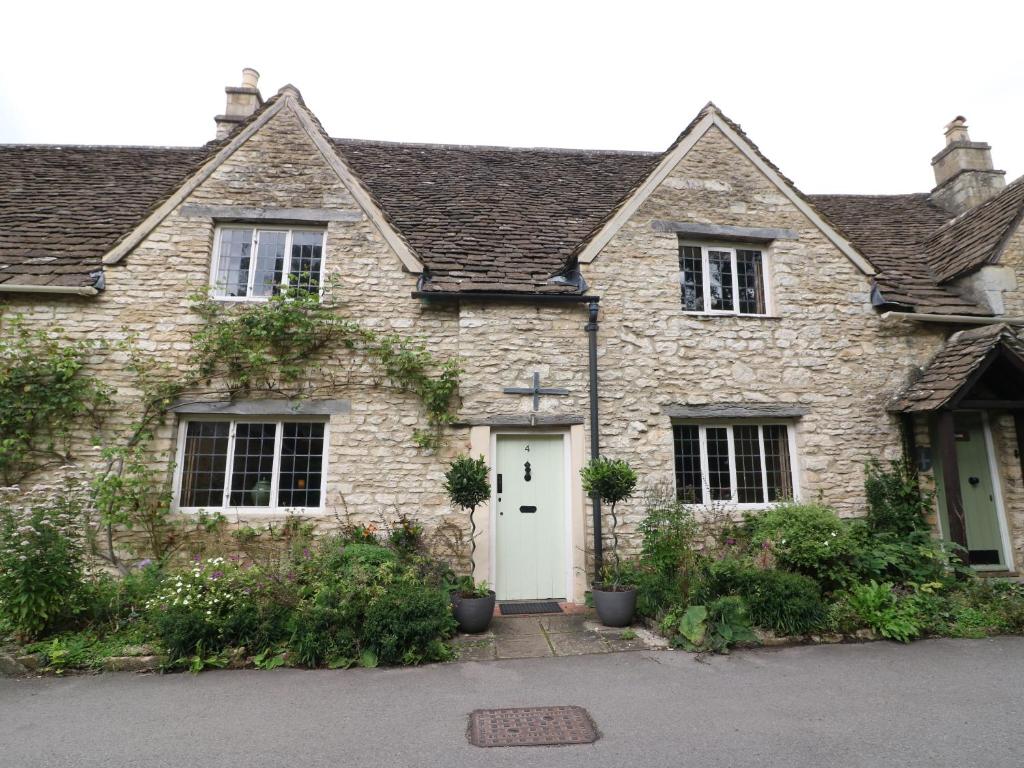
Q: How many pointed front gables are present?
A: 2